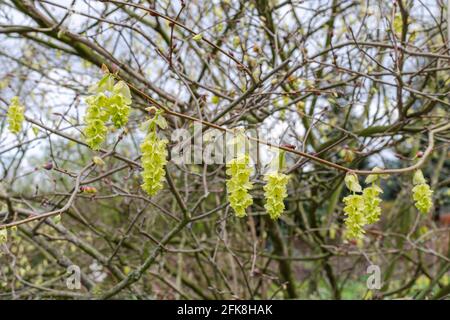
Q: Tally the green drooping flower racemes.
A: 9